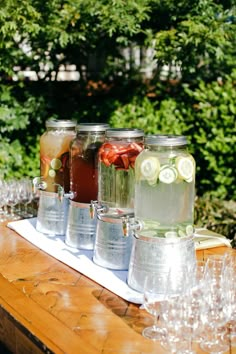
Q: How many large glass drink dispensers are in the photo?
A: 4